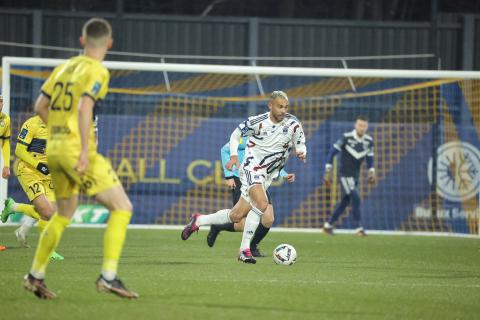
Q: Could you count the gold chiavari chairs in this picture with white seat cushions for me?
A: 0